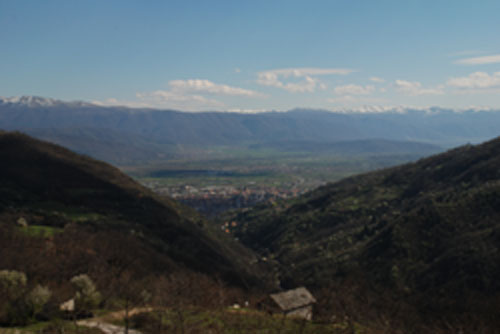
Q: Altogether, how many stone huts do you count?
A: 1